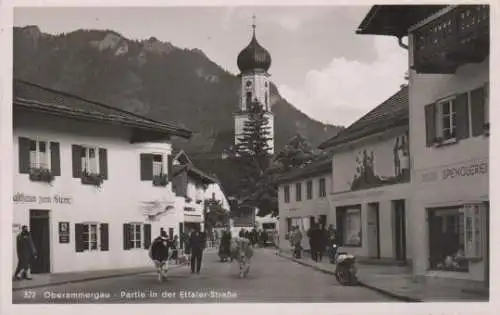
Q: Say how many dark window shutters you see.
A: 13